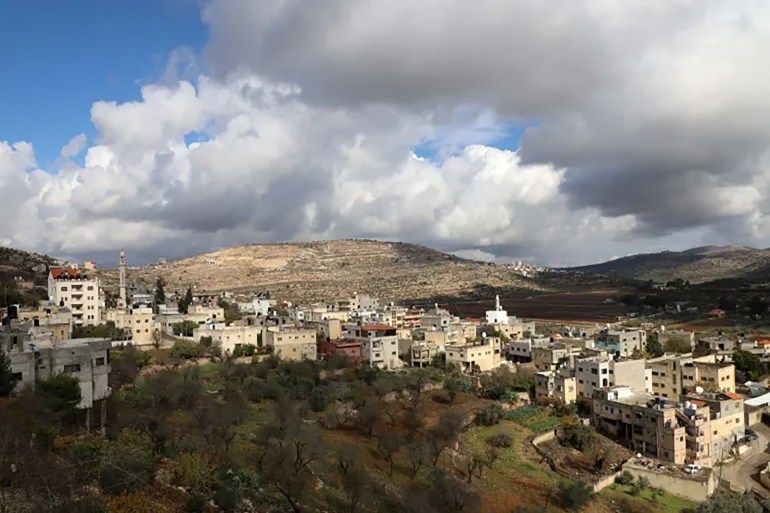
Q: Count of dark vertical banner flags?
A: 0